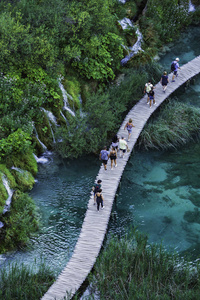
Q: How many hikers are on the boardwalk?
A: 11